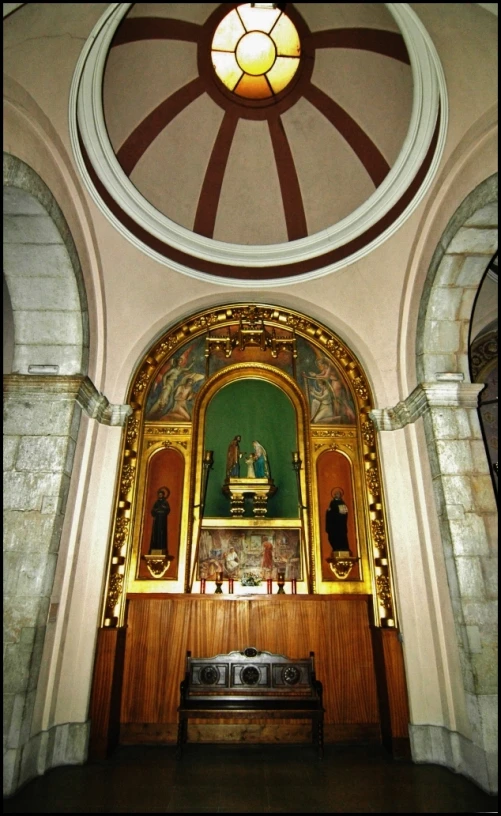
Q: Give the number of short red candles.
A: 4